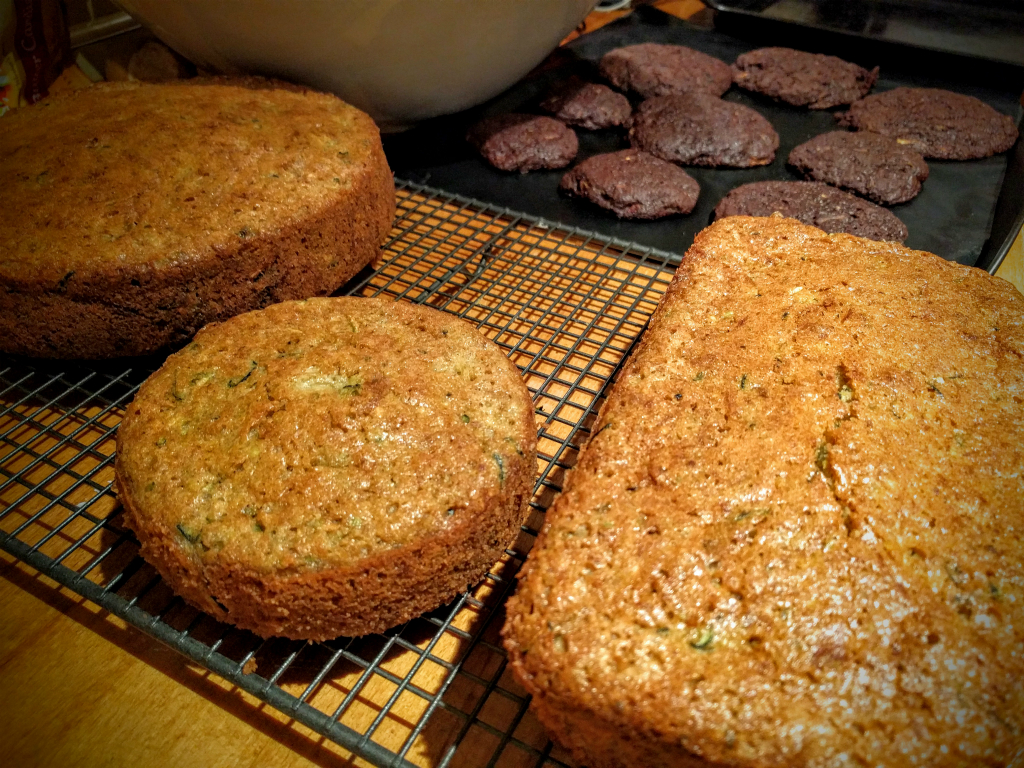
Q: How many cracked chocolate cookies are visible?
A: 9